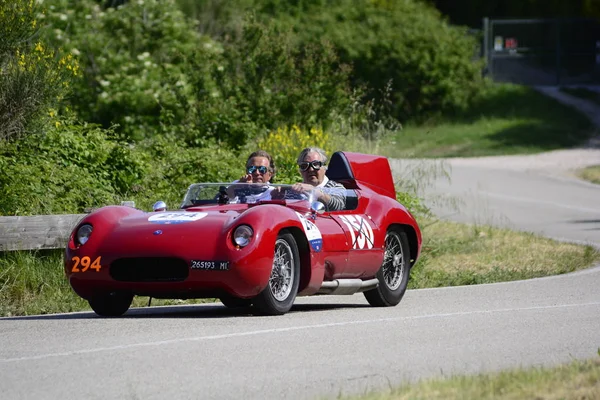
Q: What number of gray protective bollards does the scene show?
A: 0